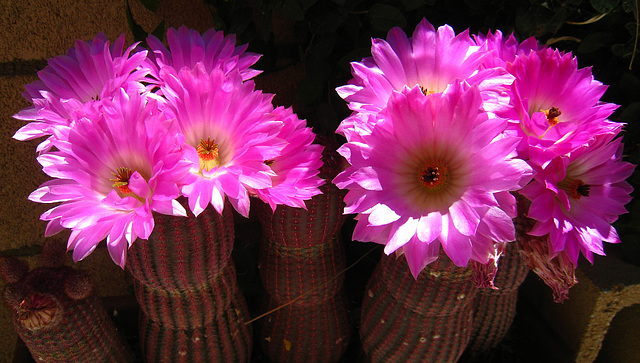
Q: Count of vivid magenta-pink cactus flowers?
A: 10